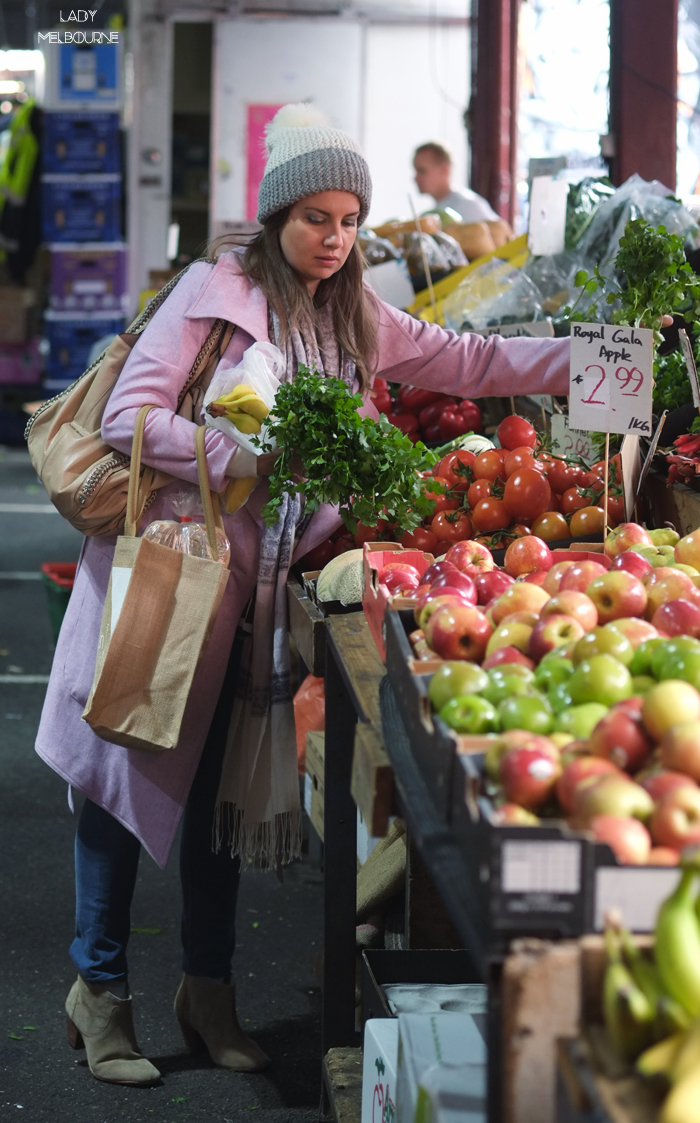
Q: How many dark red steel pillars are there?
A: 2